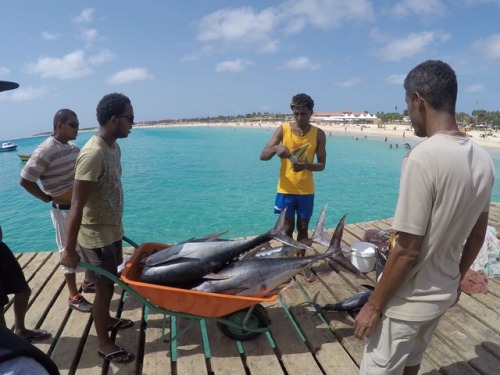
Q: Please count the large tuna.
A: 3